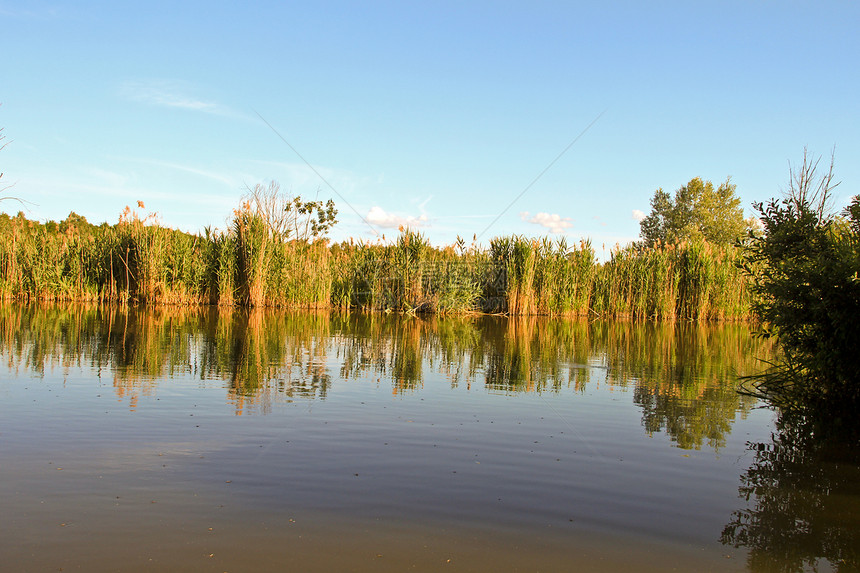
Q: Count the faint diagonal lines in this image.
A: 2